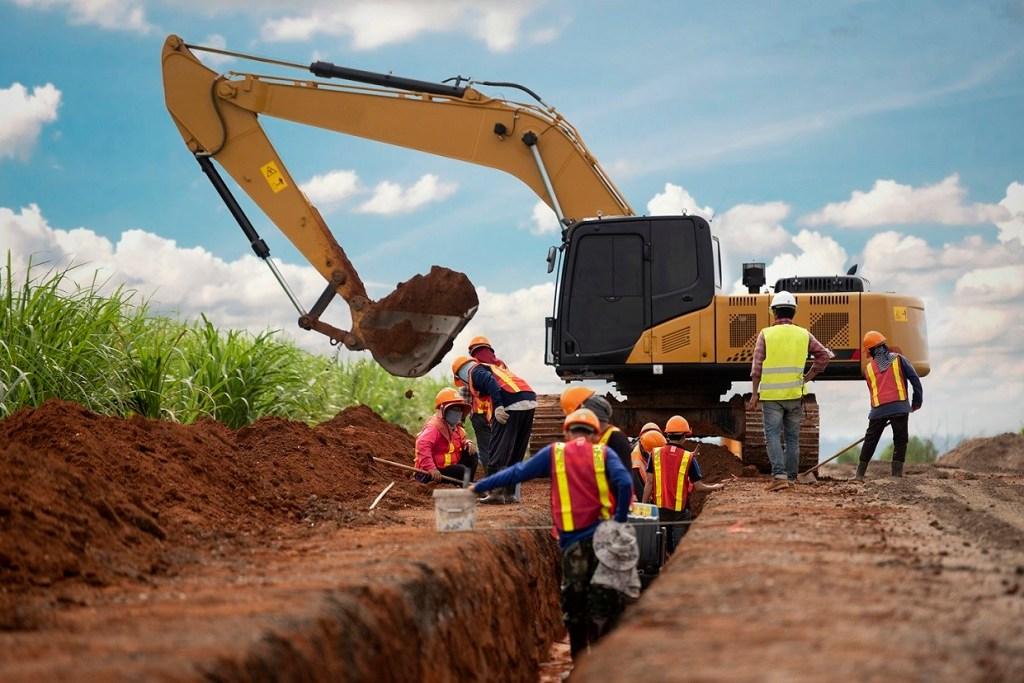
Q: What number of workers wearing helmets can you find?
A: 10